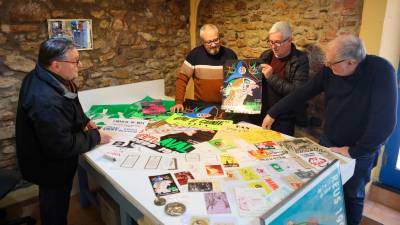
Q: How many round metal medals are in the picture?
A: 2